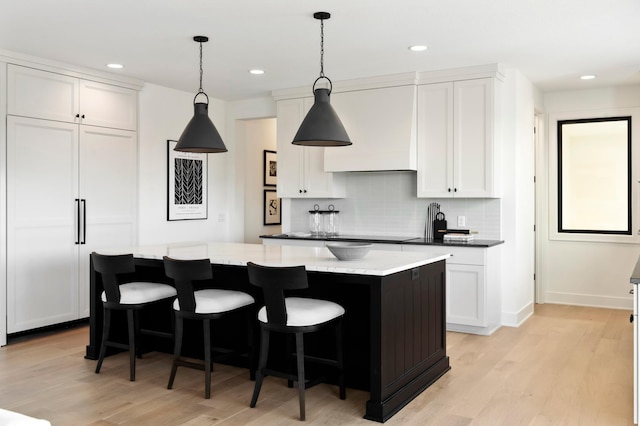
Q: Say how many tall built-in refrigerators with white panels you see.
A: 1